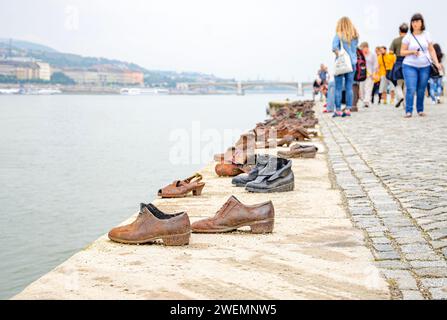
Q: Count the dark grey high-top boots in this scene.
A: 2